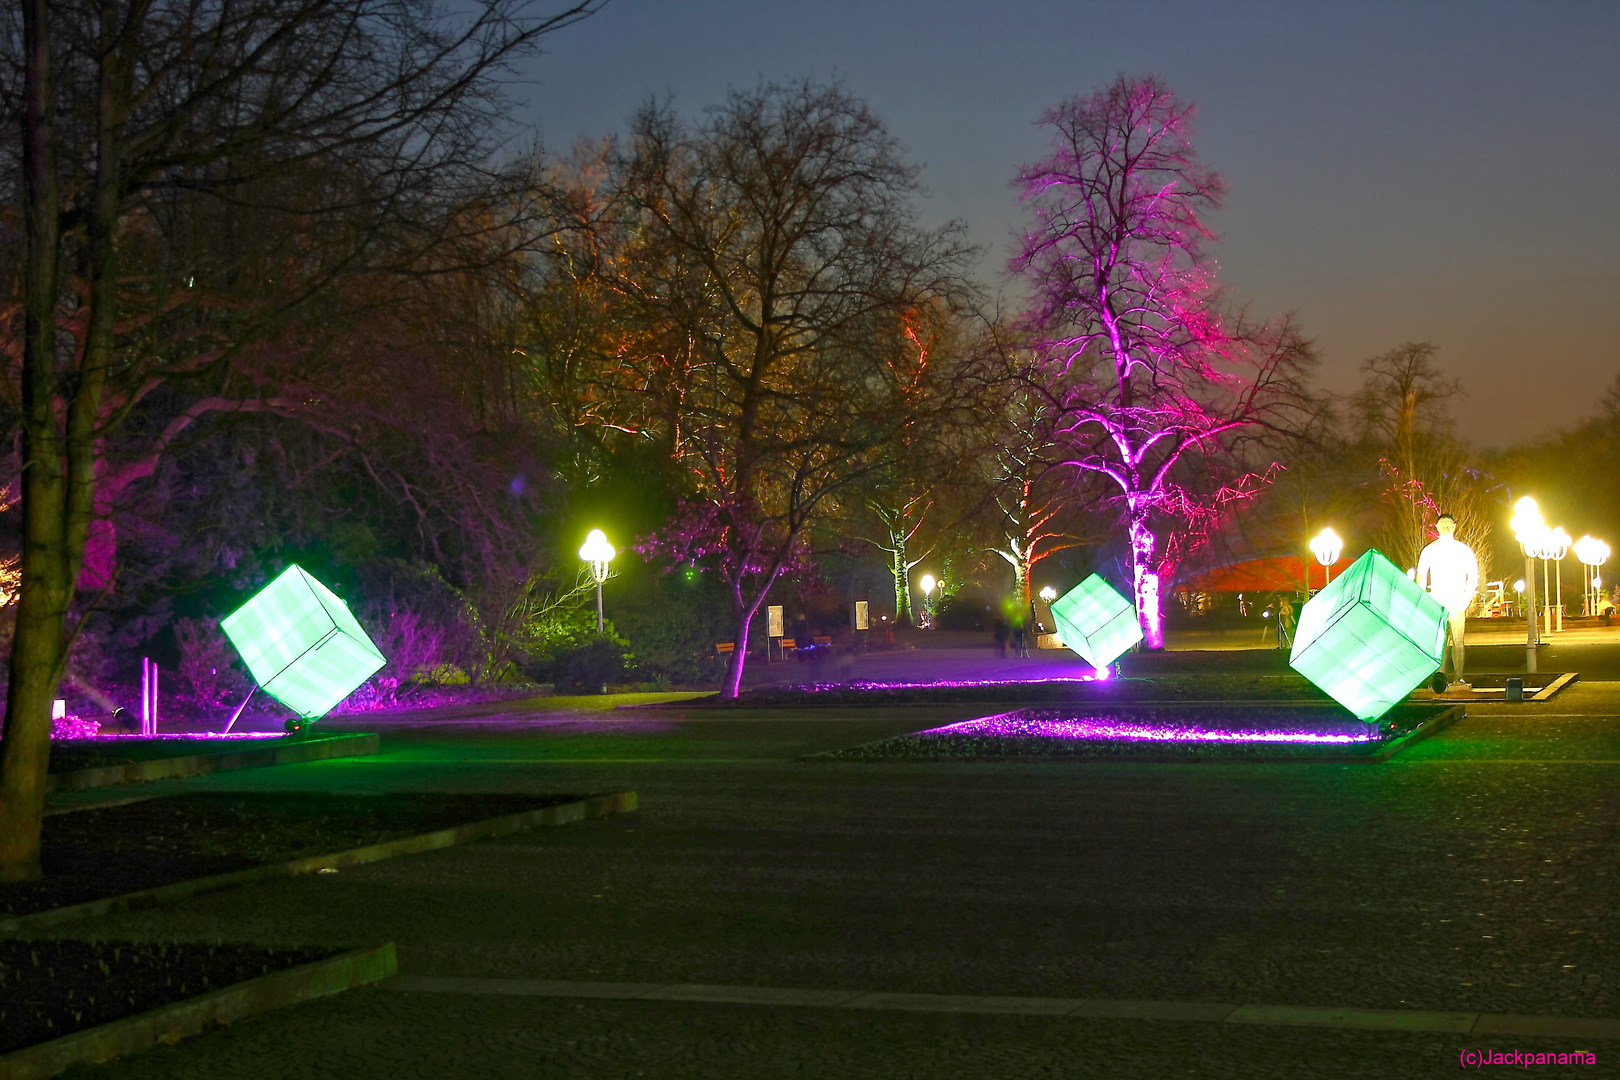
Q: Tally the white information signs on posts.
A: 2